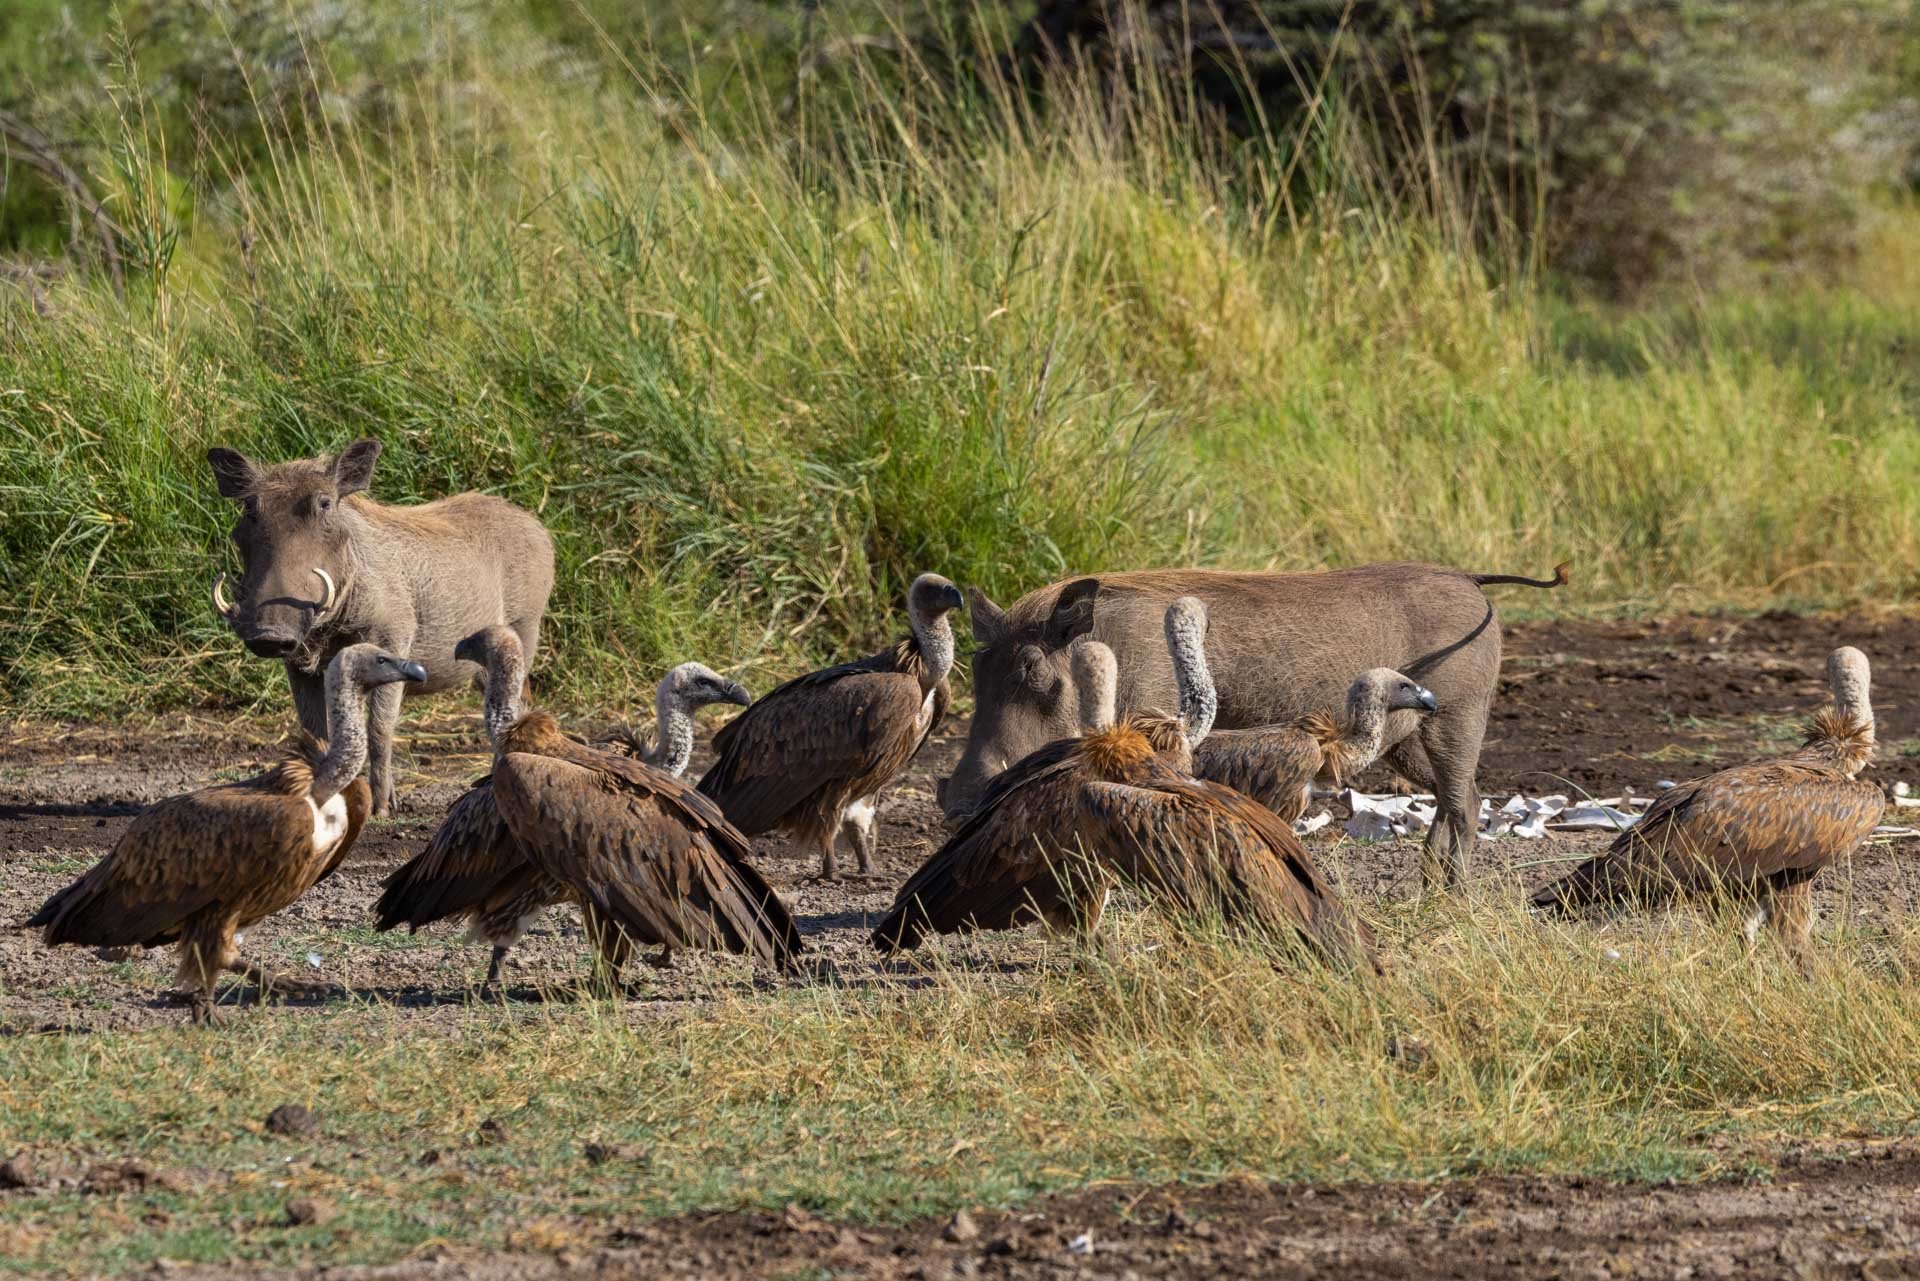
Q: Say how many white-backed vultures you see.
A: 8